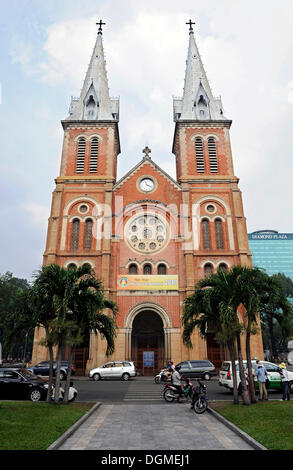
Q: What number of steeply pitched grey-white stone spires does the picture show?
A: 2